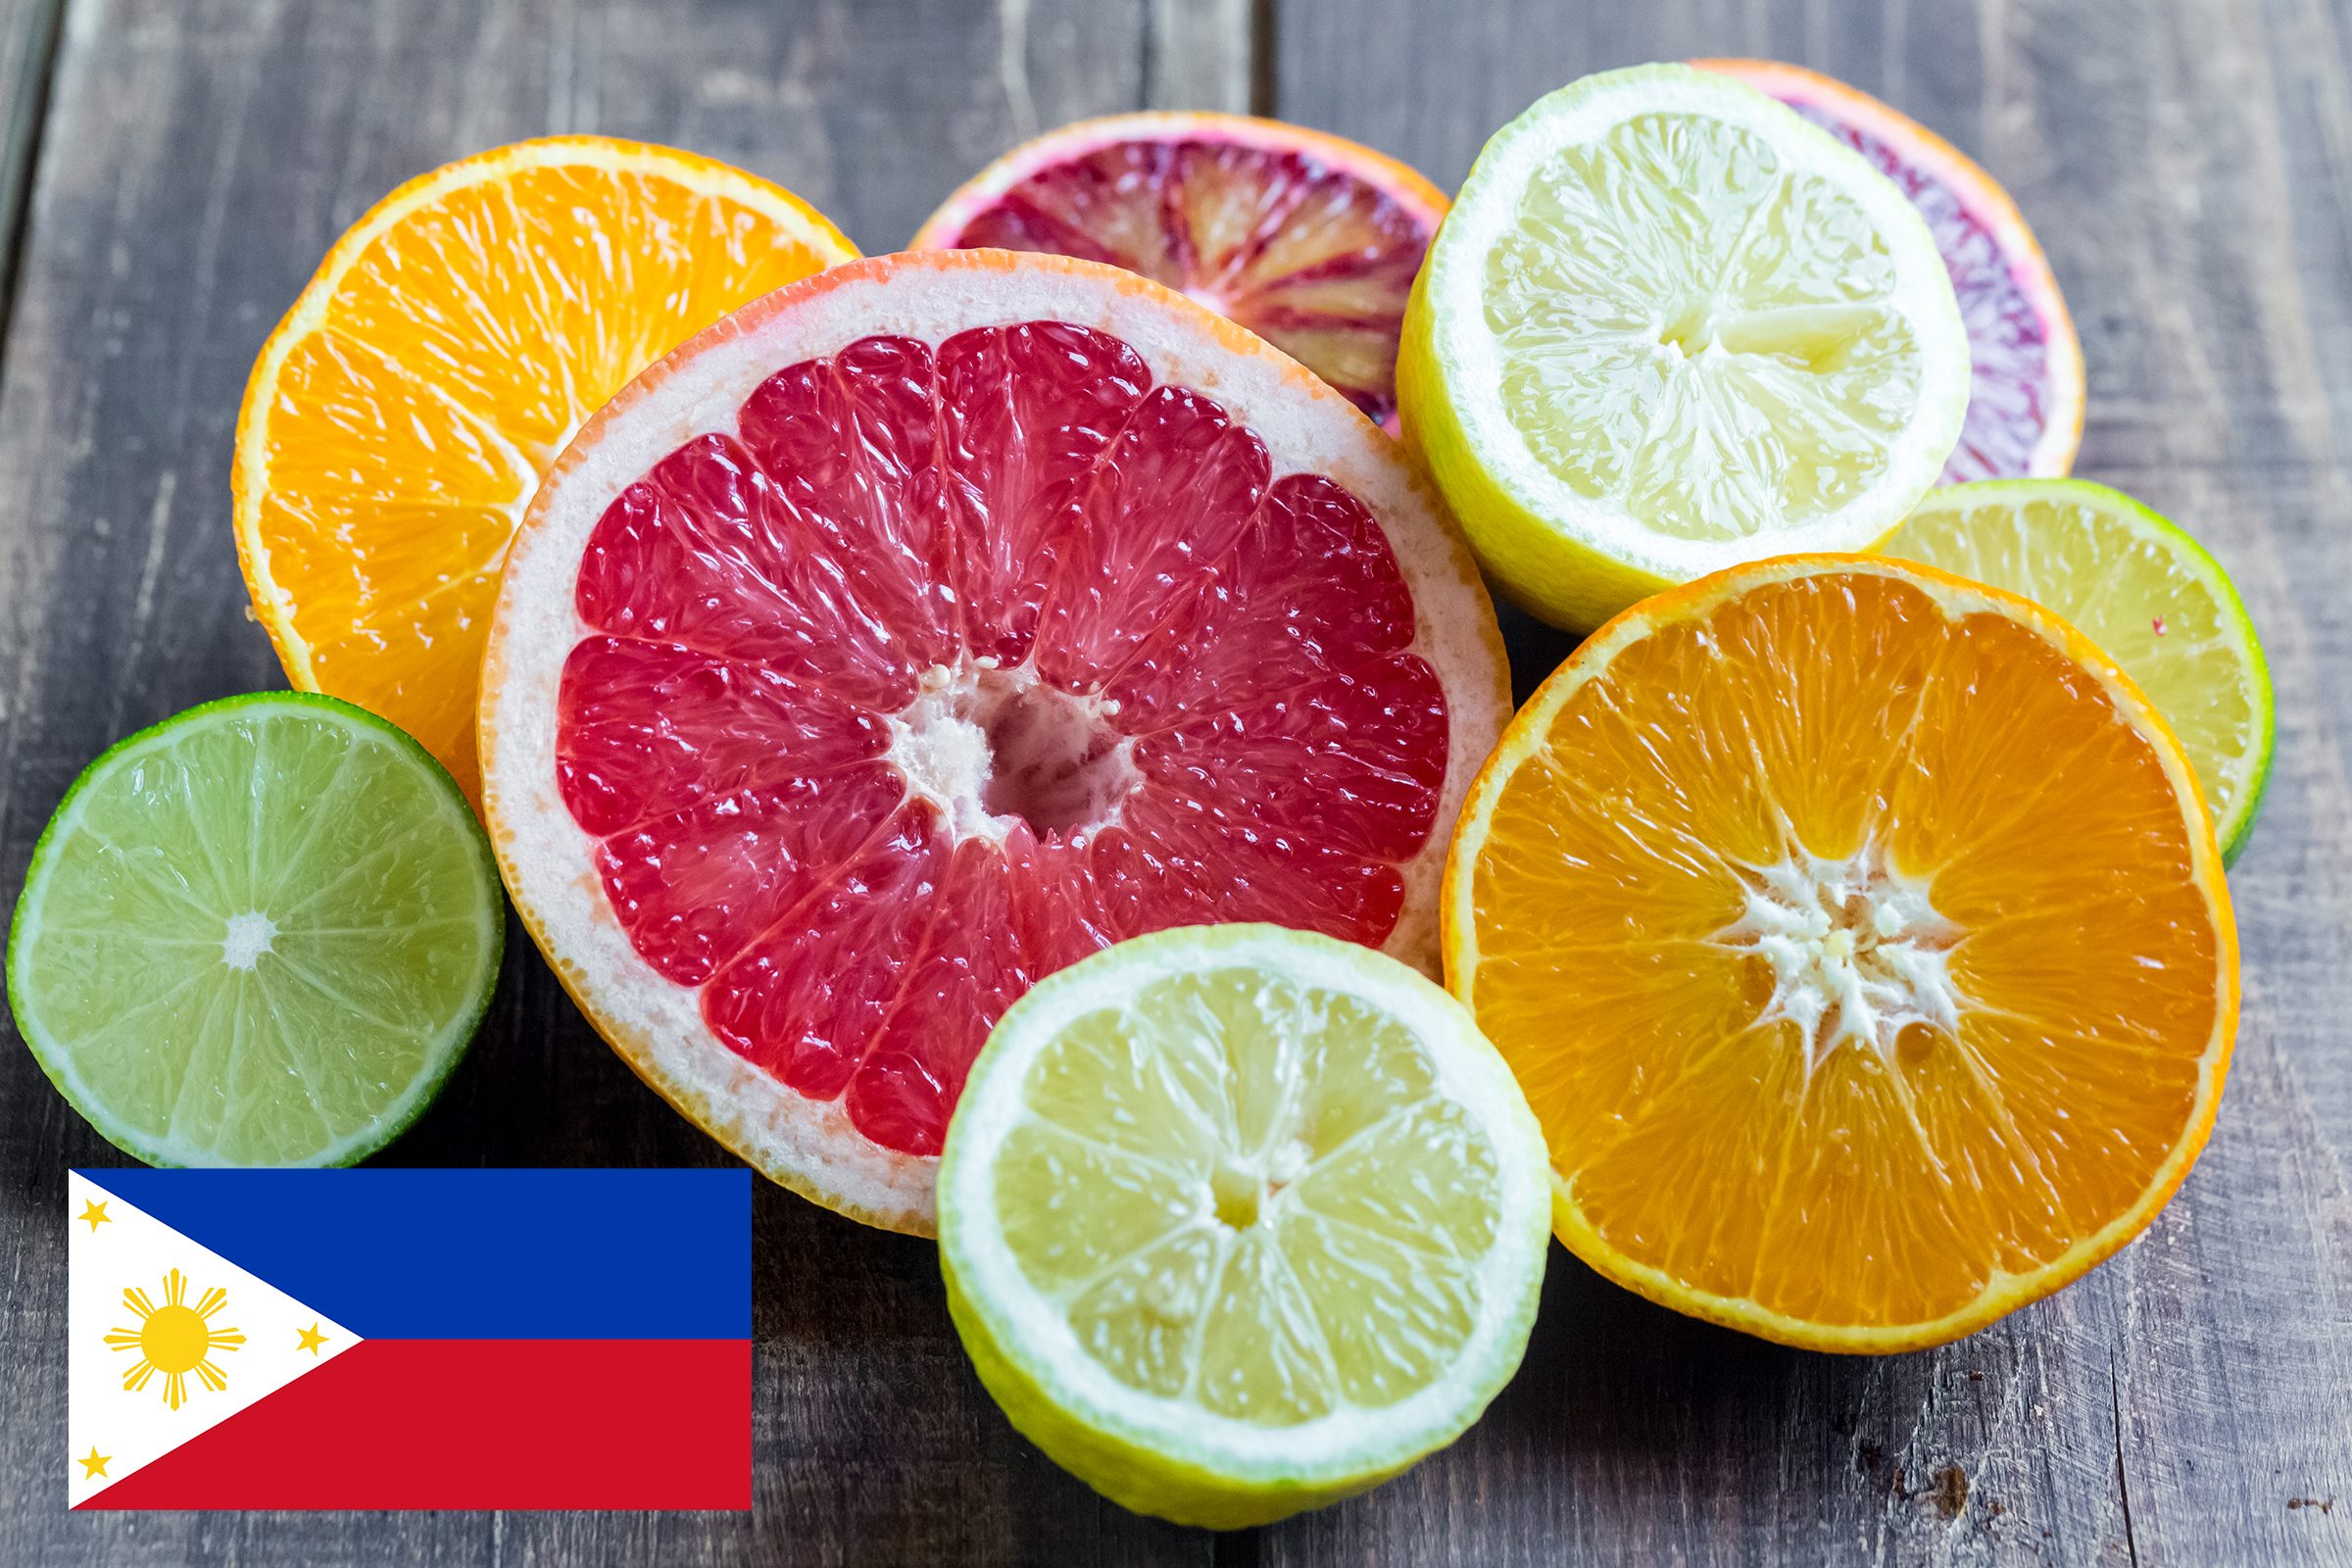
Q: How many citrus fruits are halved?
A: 9